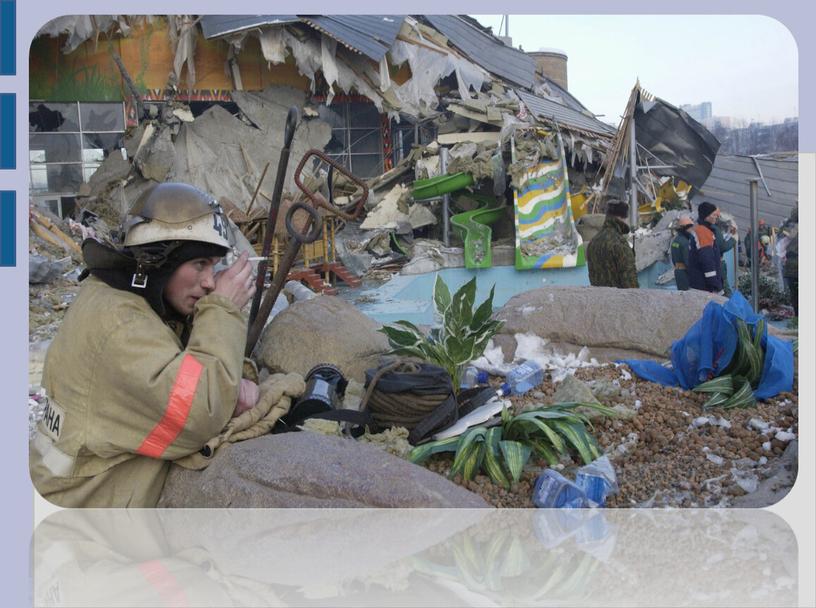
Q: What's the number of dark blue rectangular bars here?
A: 3